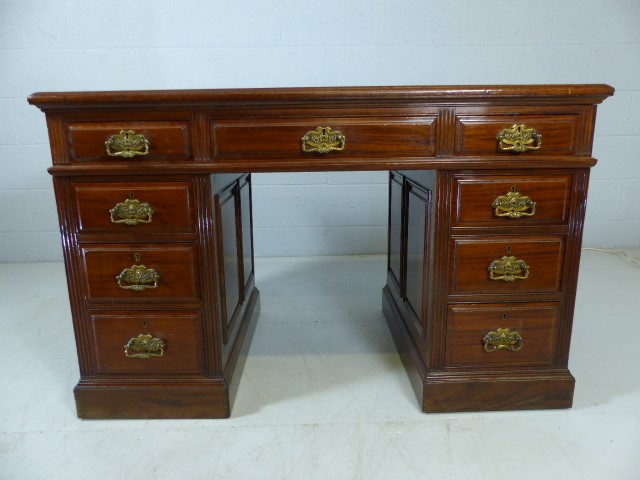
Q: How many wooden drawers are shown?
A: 9